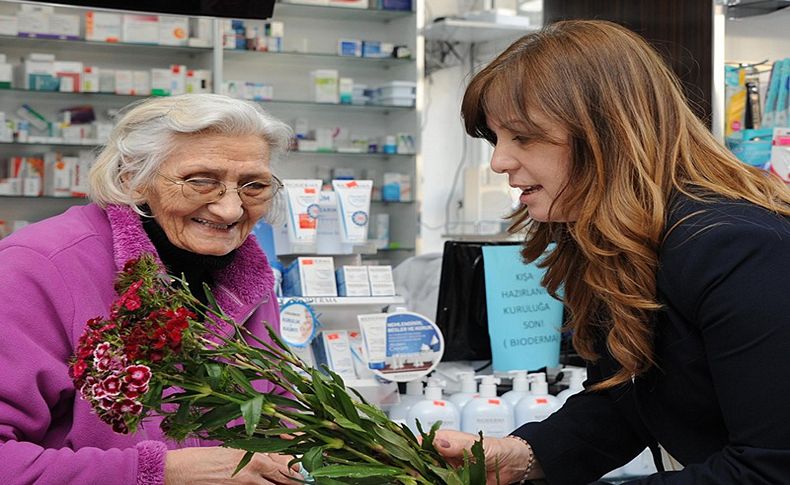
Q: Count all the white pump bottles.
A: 7